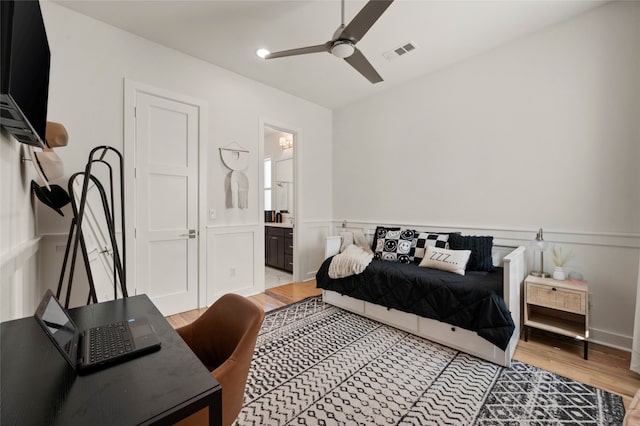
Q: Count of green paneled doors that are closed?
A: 0